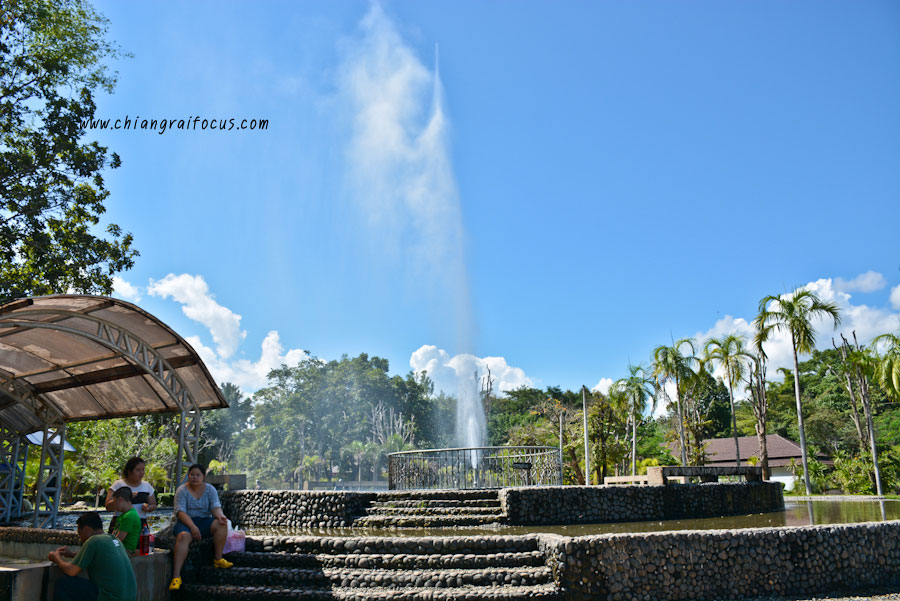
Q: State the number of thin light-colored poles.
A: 2